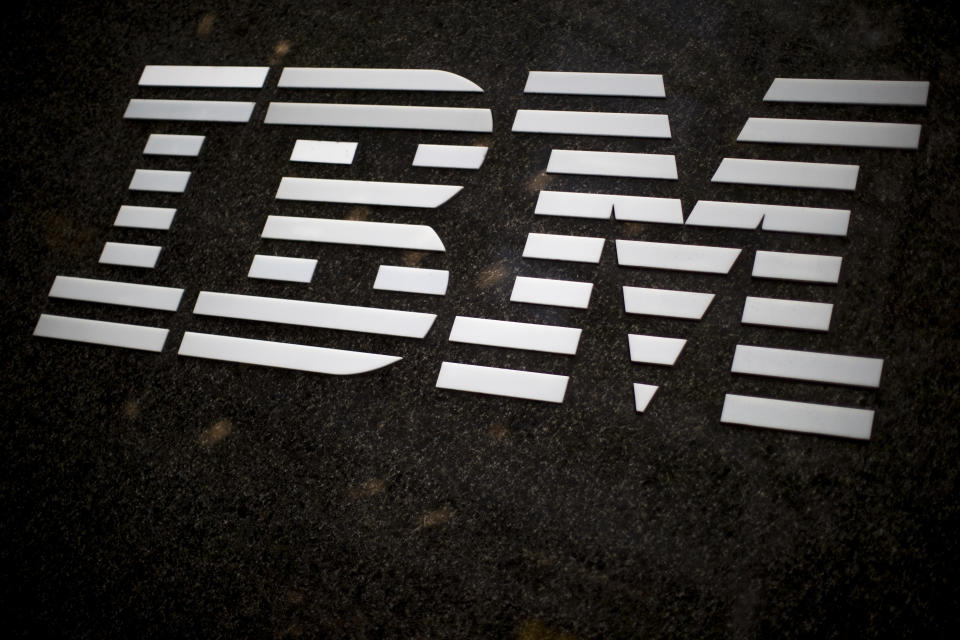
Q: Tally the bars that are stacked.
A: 8